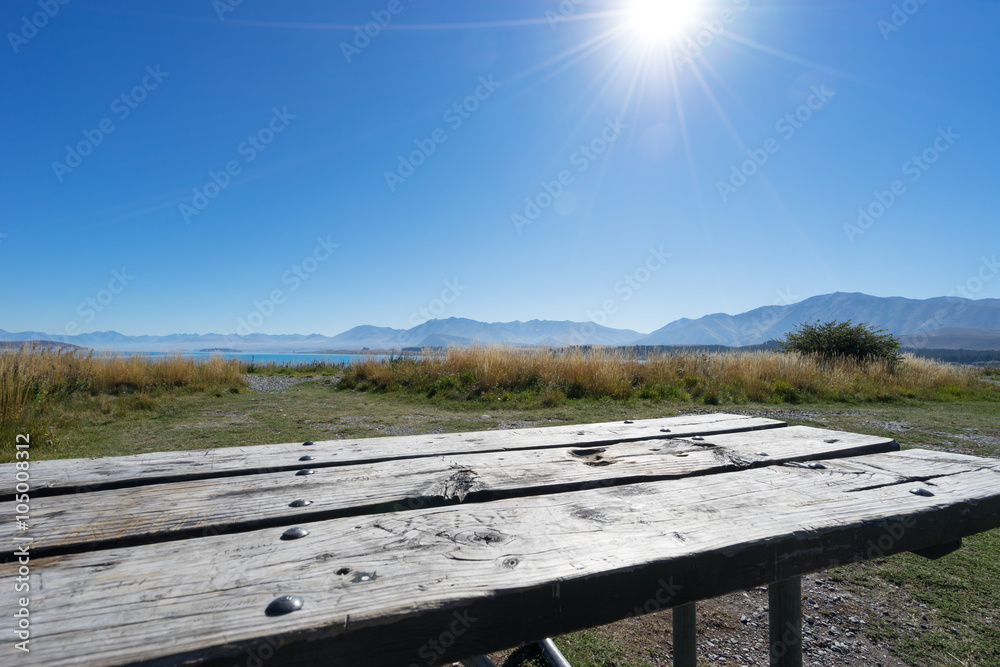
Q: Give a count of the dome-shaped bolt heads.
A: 12